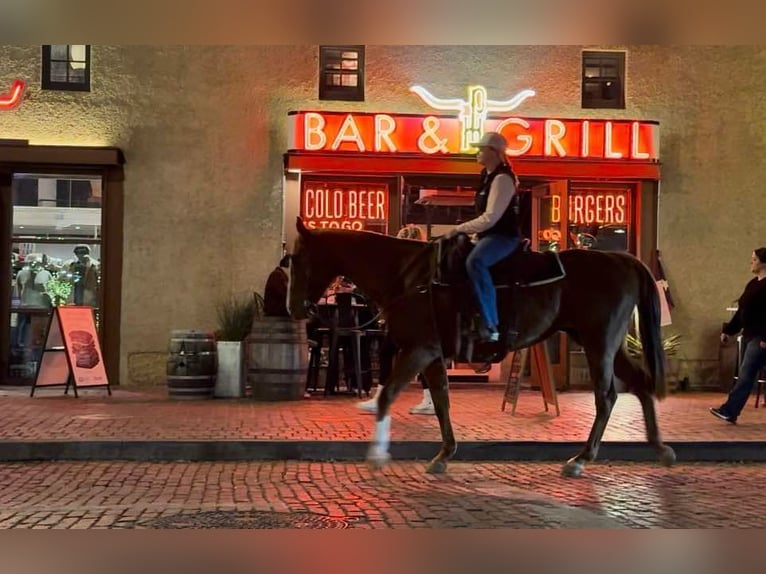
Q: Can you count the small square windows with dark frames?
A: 3